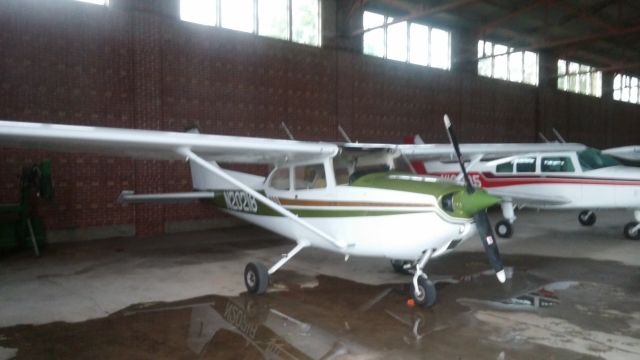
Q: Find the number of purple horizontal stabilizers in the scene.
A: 0